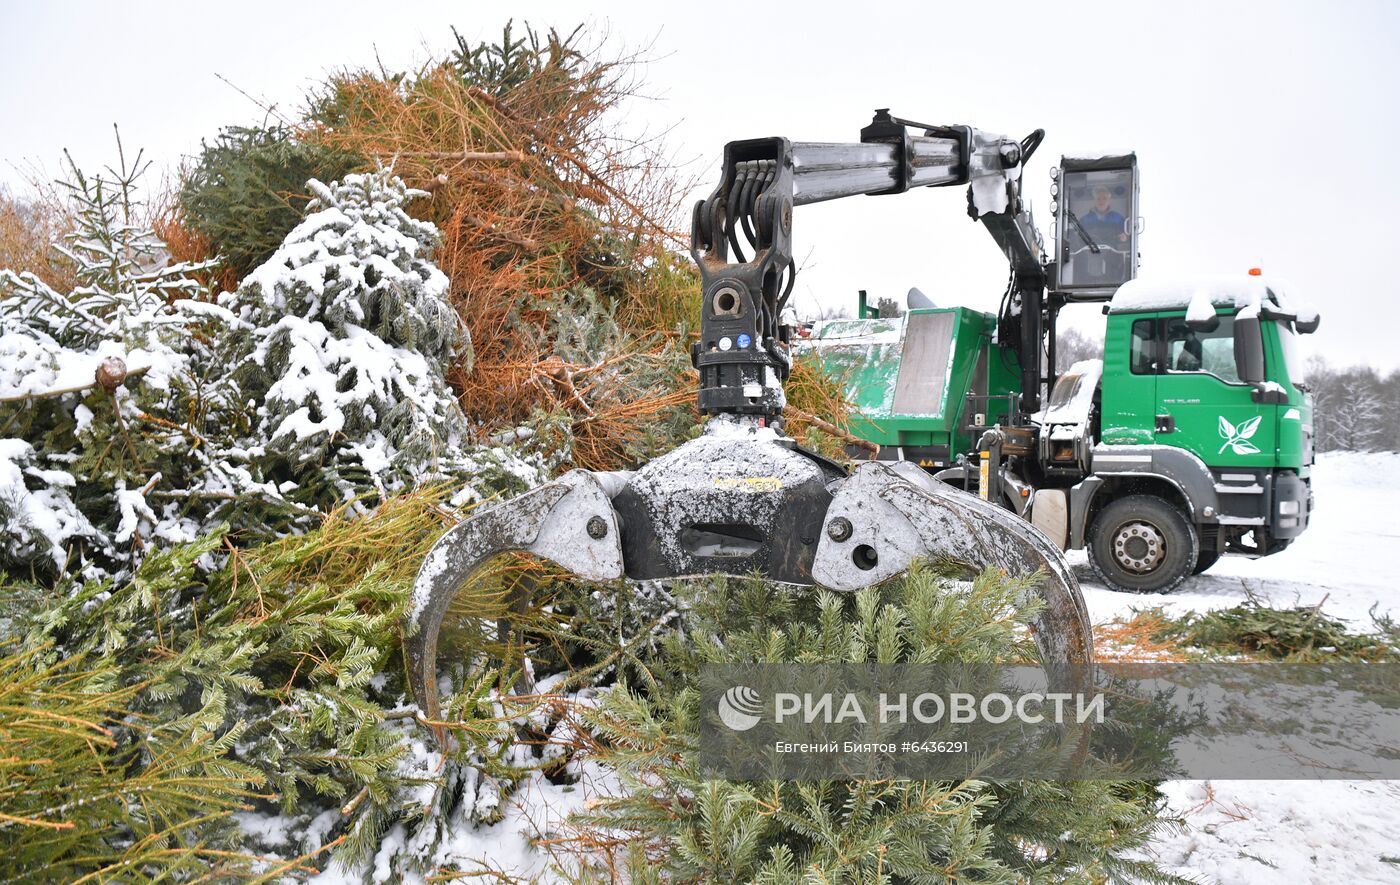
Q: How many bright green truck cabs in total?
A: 1